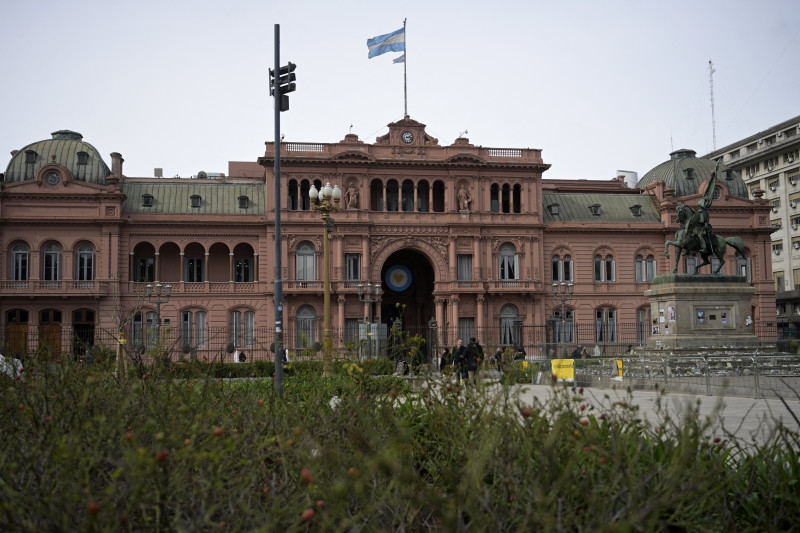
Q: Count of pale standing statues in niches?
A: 2